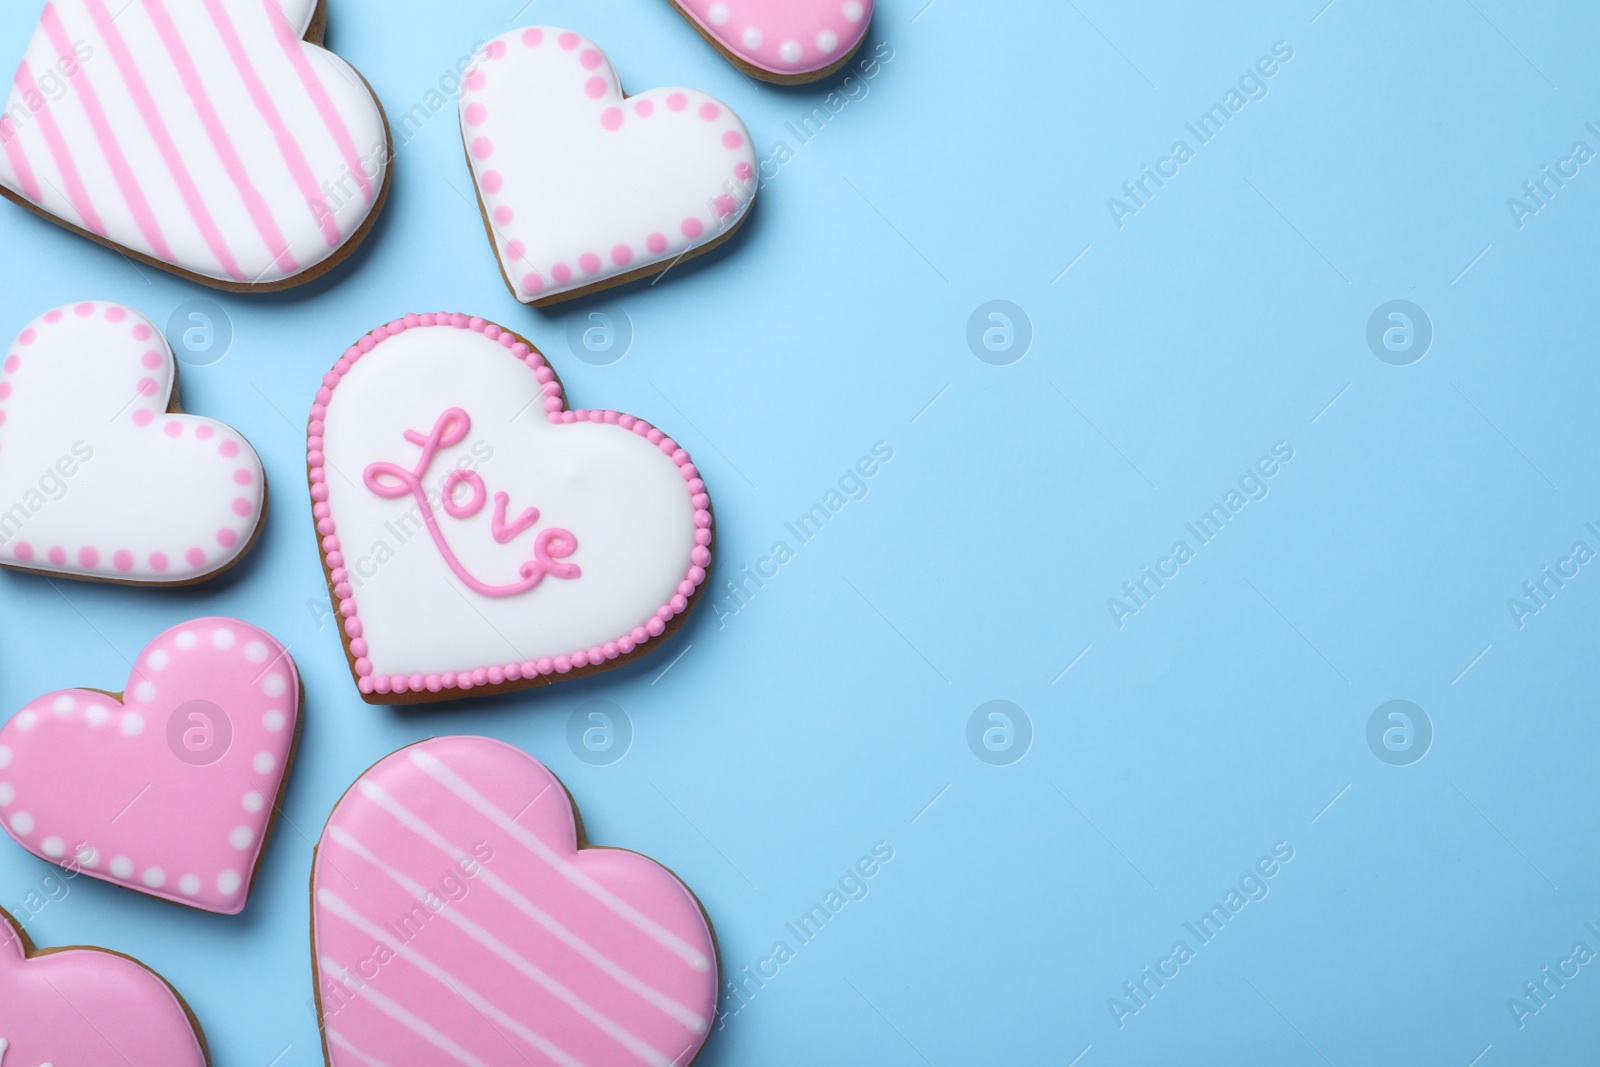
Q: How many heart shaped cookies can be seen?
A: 8